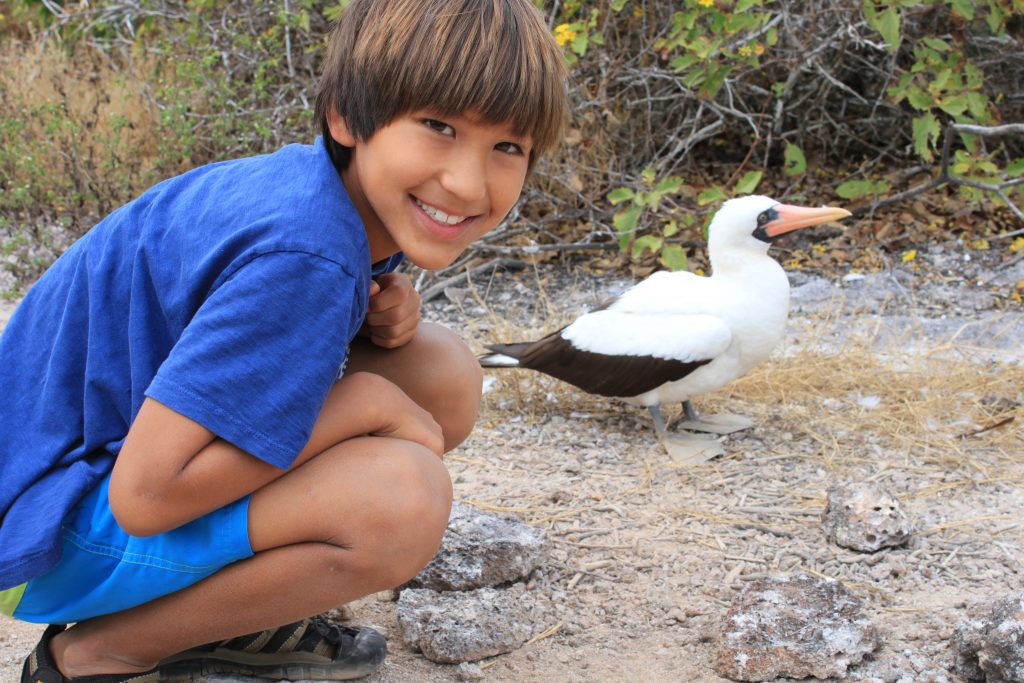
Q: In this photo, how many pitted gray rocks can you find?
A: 5